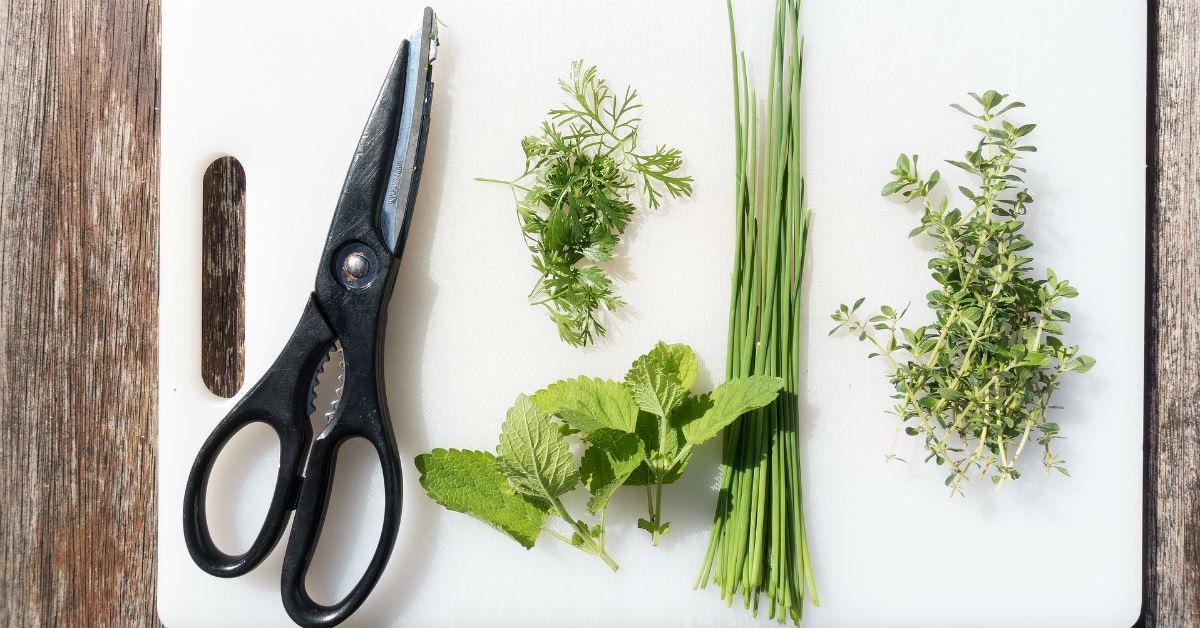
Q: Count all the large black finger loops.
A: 2